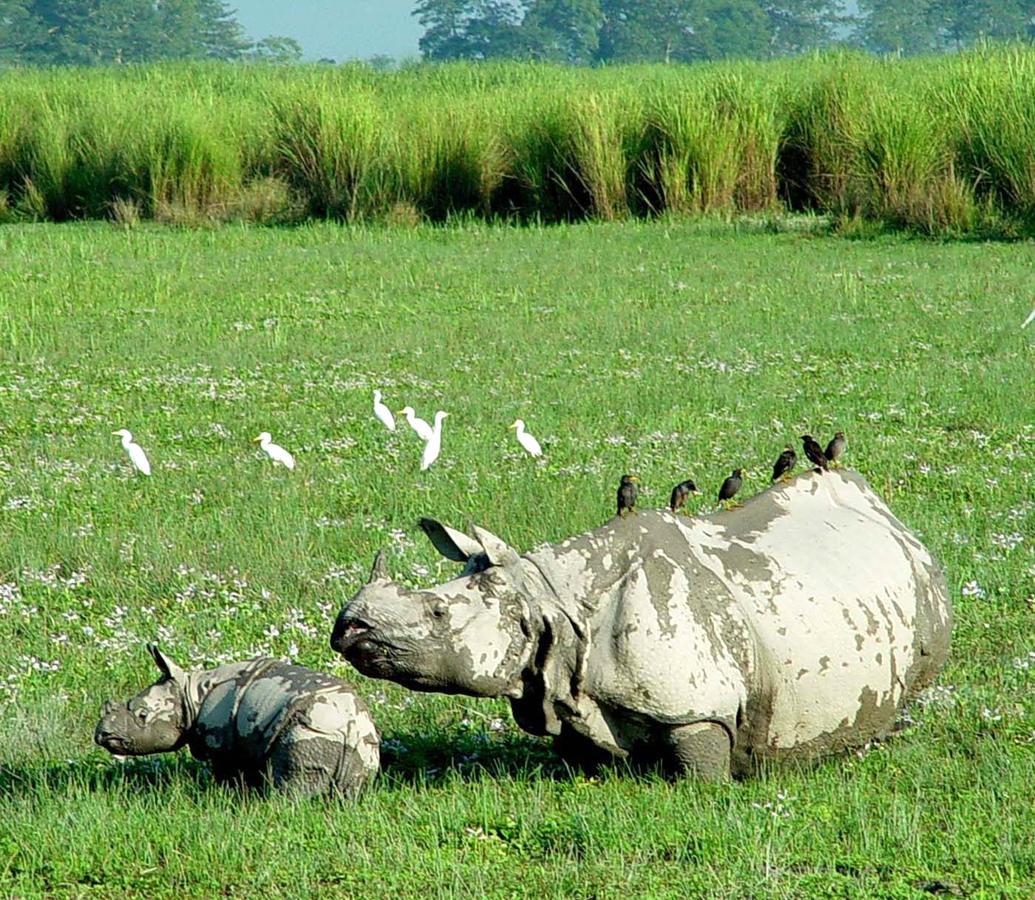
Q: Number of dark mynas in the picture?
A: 6